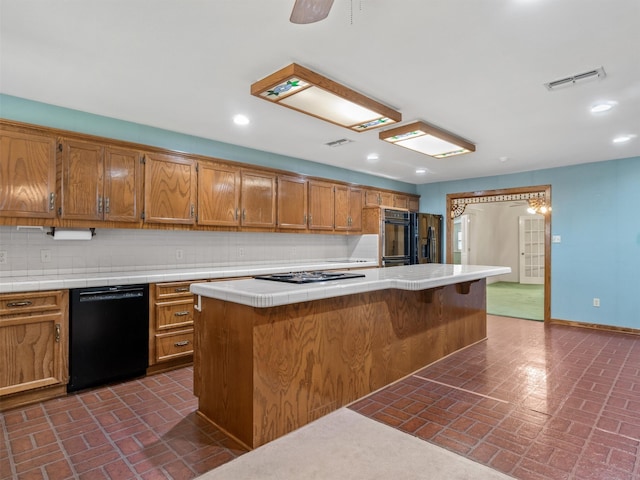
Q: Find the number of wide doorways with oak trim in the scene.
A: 1